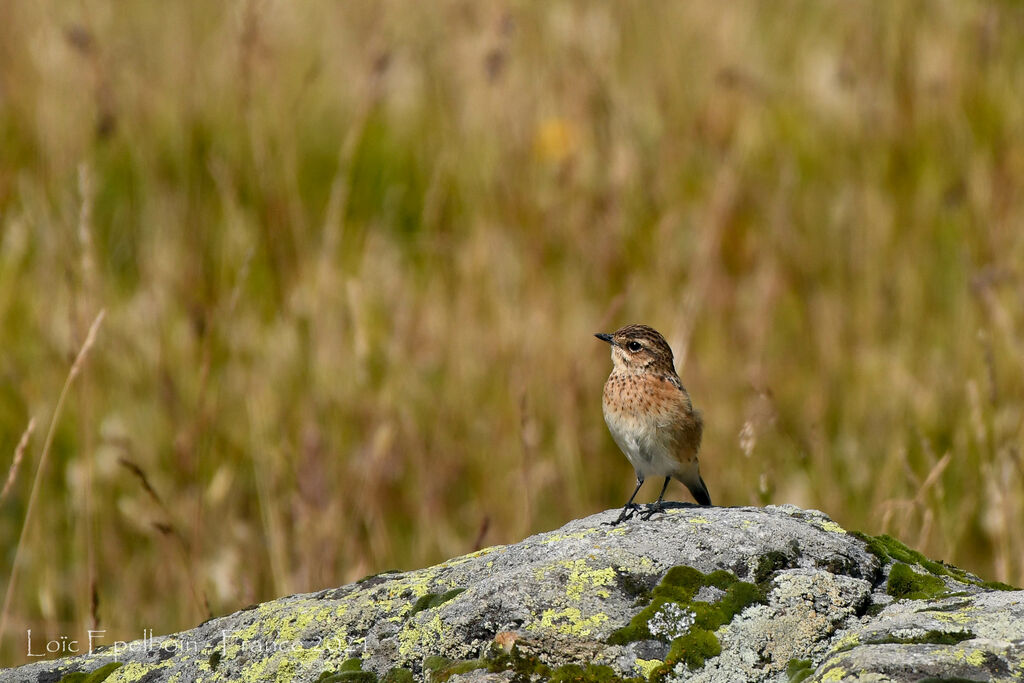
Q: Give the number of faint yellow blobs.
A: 1